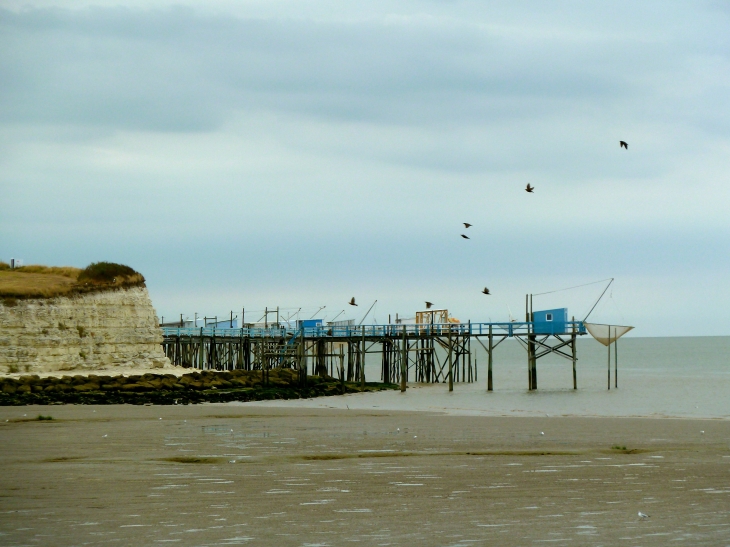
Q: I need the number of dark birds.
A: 7